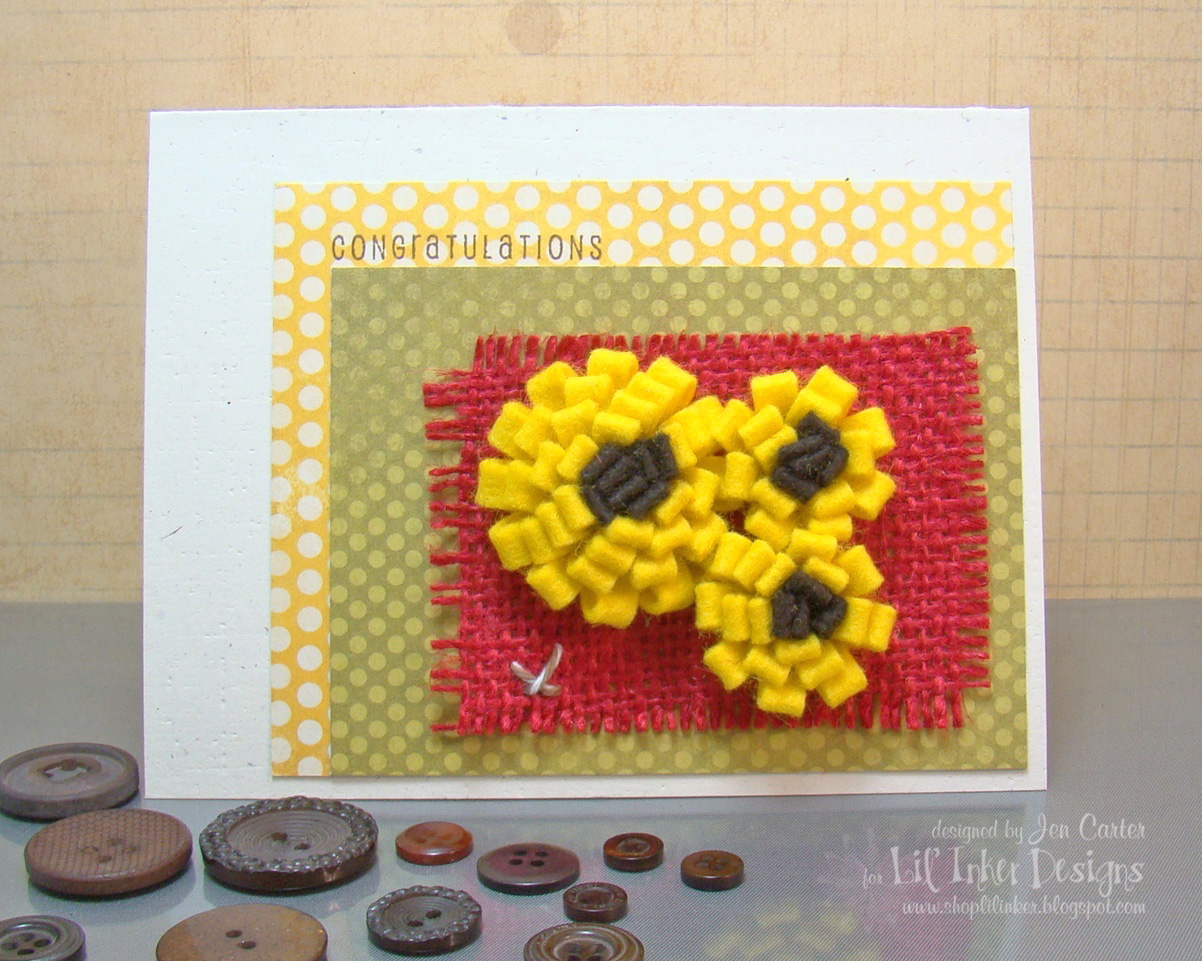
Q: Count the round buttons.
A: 12